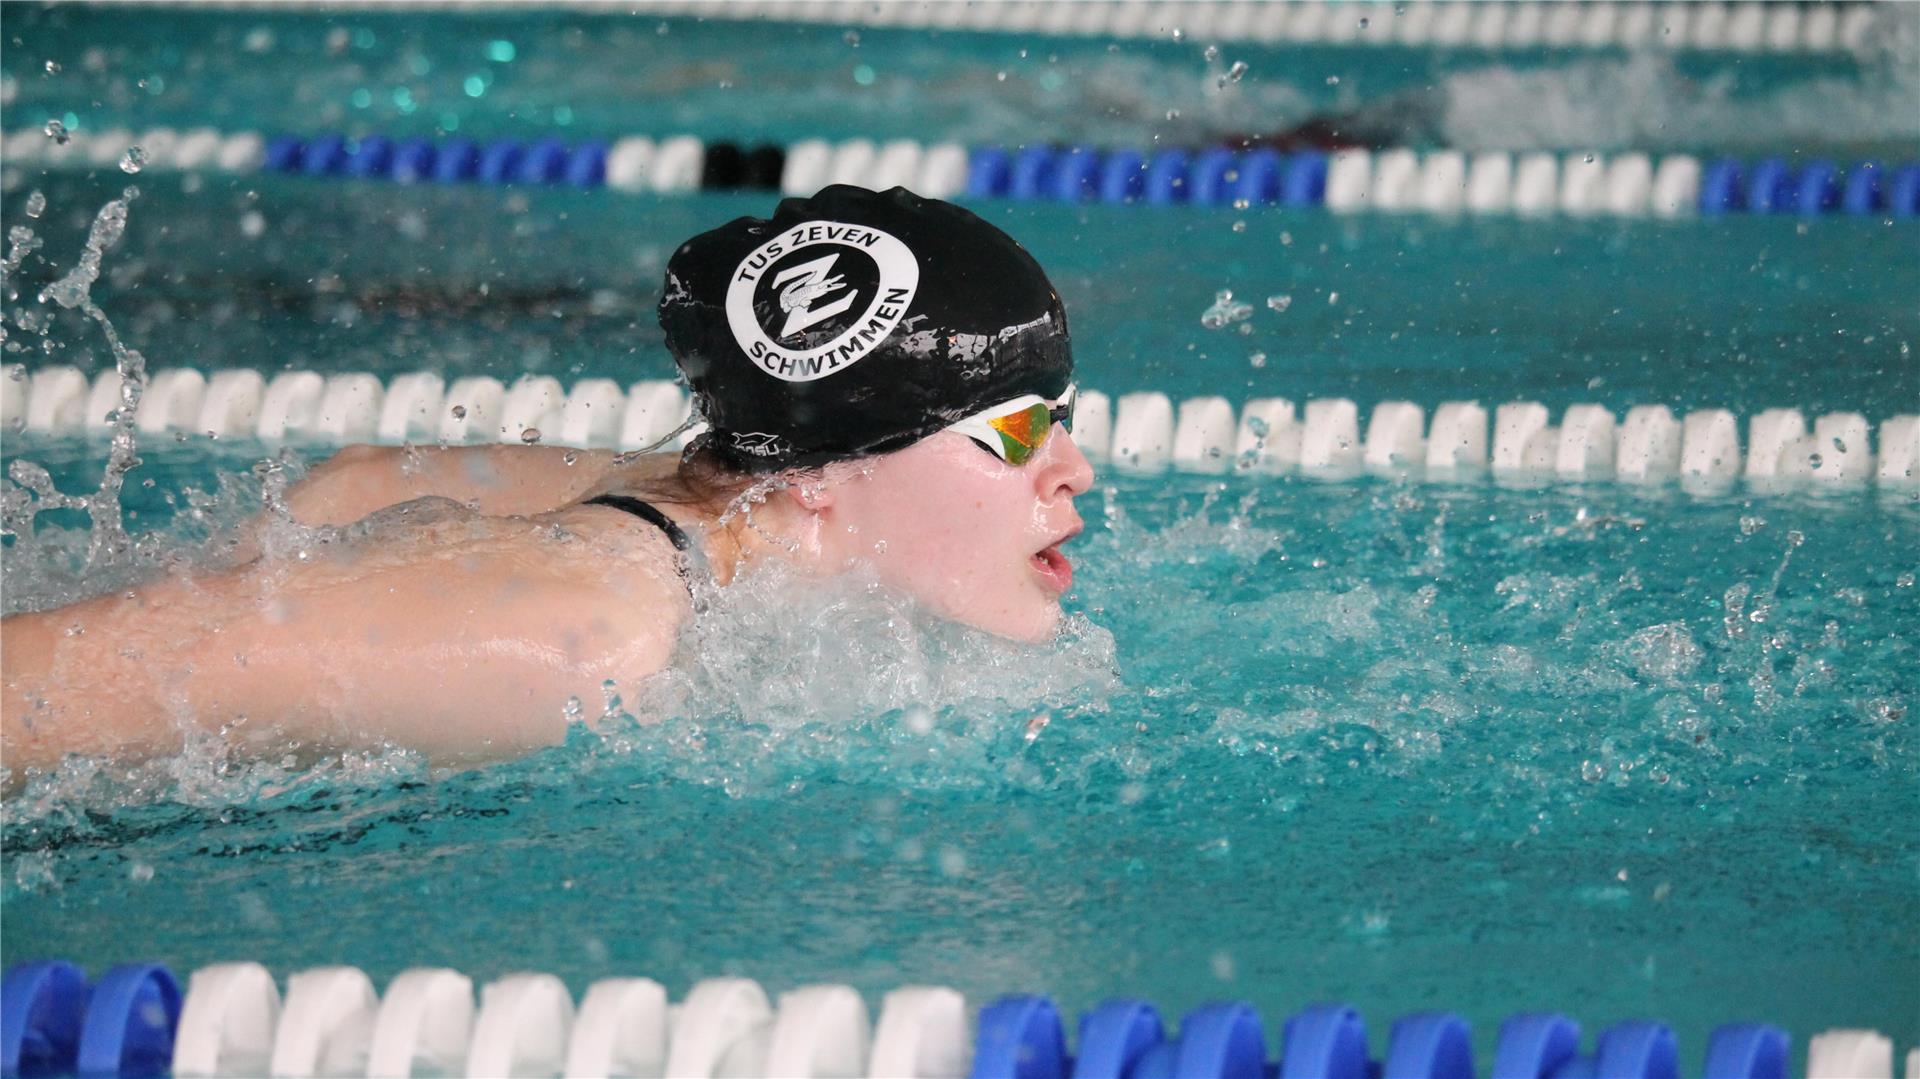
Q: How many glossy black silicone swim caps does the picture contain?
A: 1